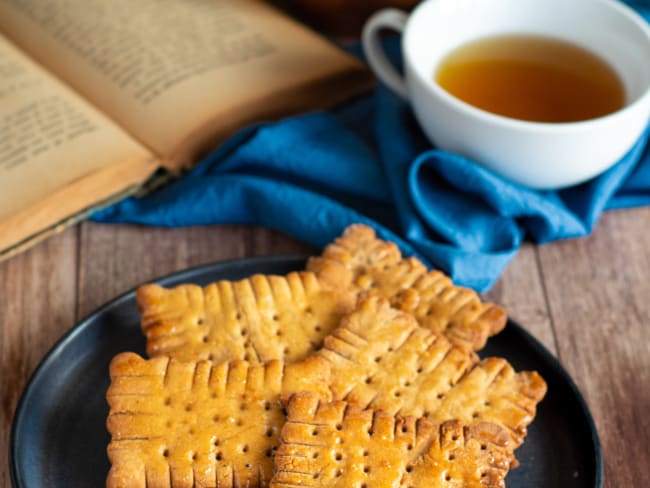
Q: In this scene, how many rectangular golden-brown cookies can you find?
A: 5